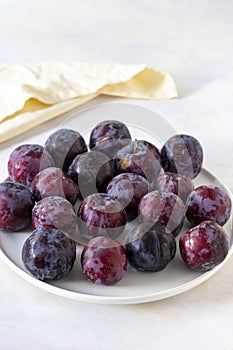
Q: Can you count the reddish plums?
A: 11